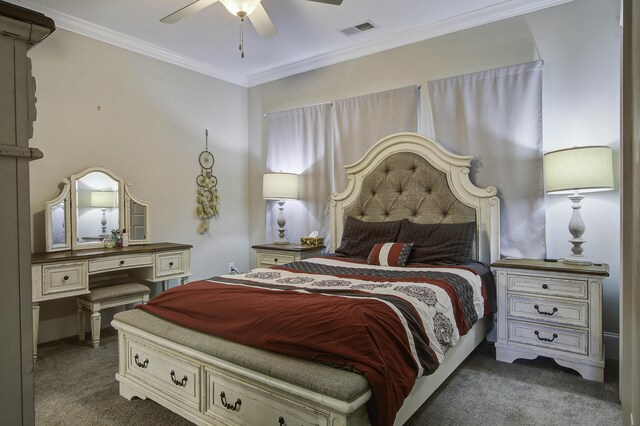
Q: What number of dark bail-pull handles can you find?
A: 6